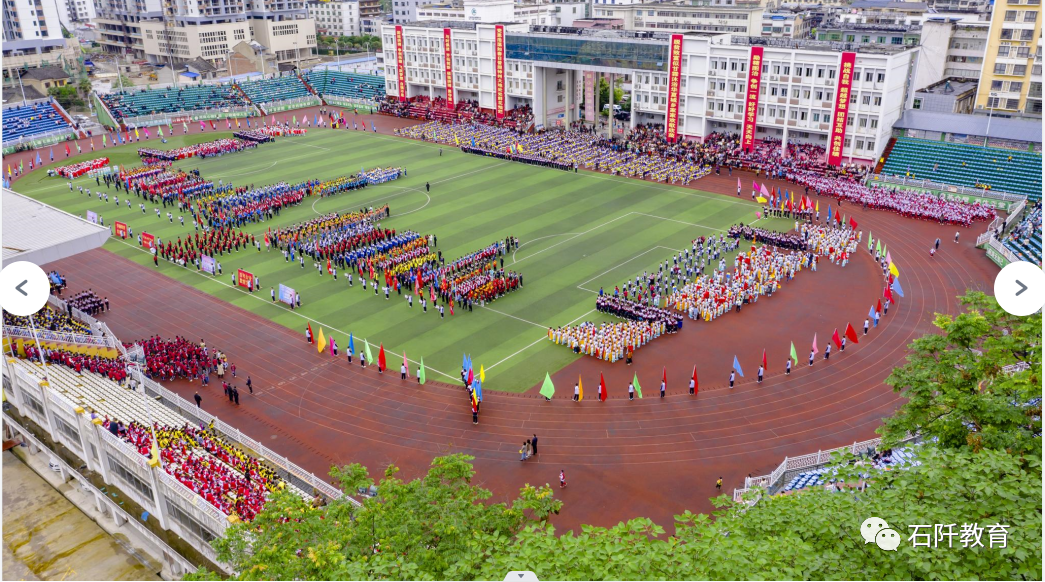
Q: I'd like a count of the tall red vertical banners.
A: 6